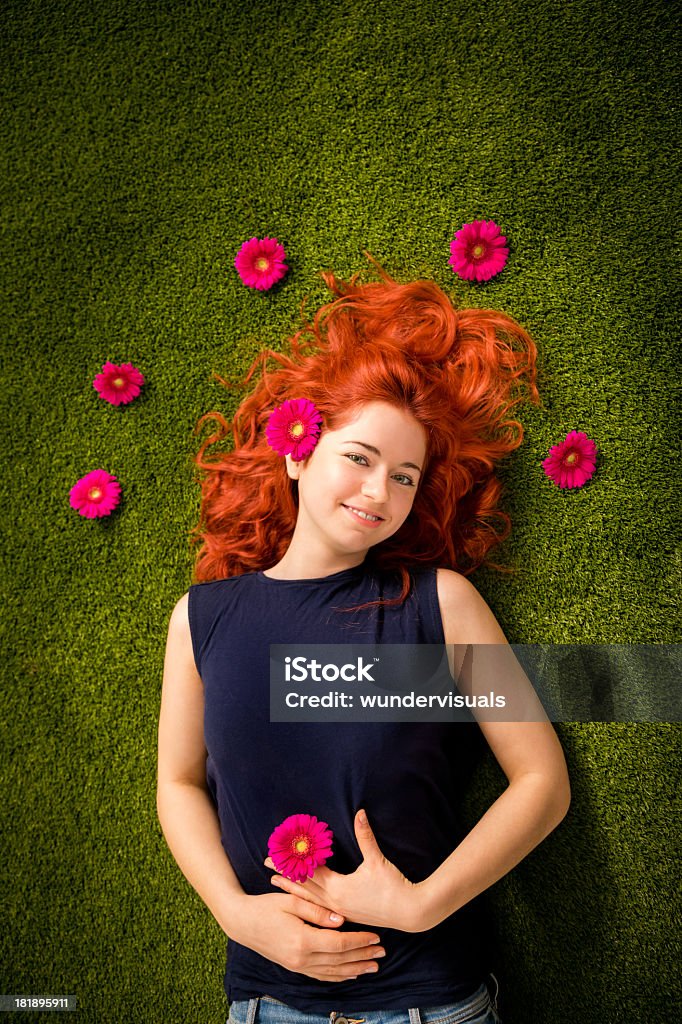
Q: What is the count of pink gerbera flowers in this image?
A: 7